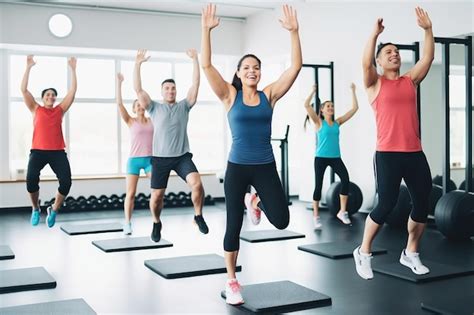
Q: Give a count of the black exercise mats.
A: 11